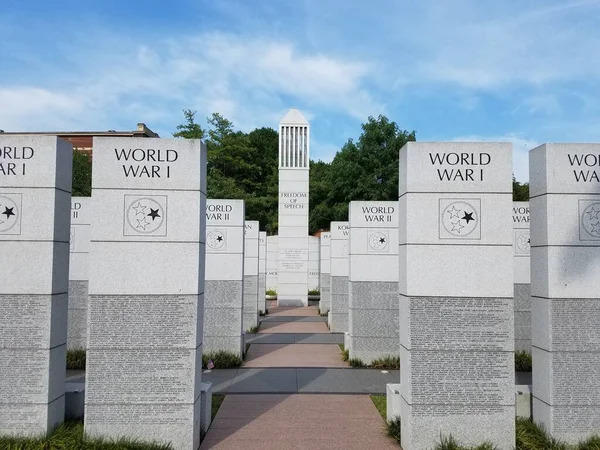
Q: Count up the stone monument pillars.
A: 13